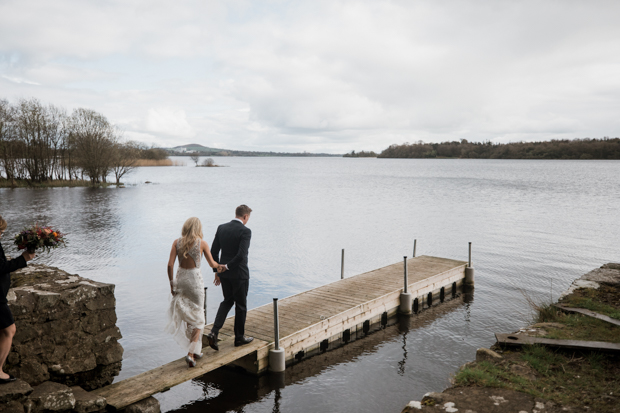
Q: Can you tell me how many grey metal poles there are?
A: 6